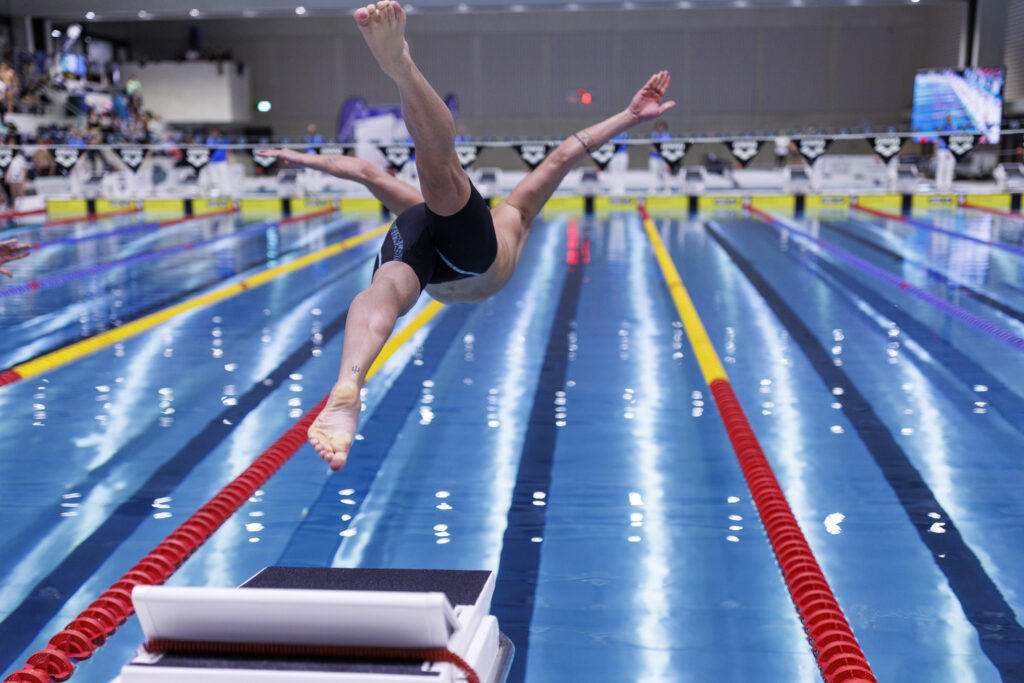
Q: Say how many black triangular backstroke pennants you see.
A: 15